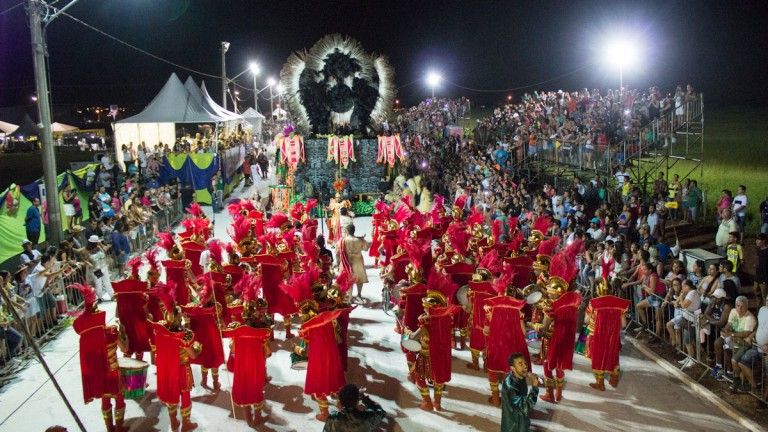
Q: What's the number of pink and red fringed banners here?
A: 3